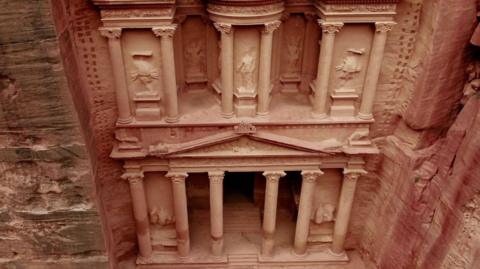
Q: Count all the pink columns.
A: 12